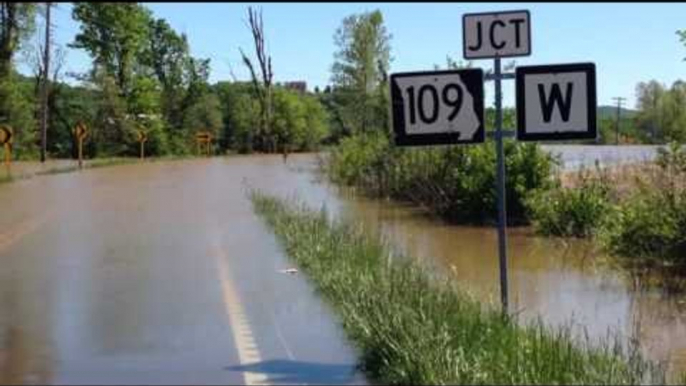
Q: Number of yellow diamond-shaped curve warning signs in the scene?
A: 3